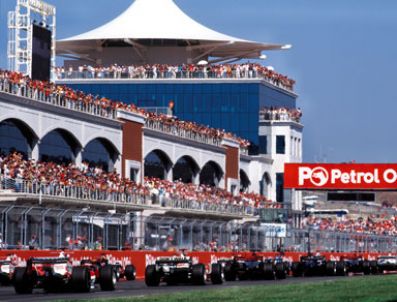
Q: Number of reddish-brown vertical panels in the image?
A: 2